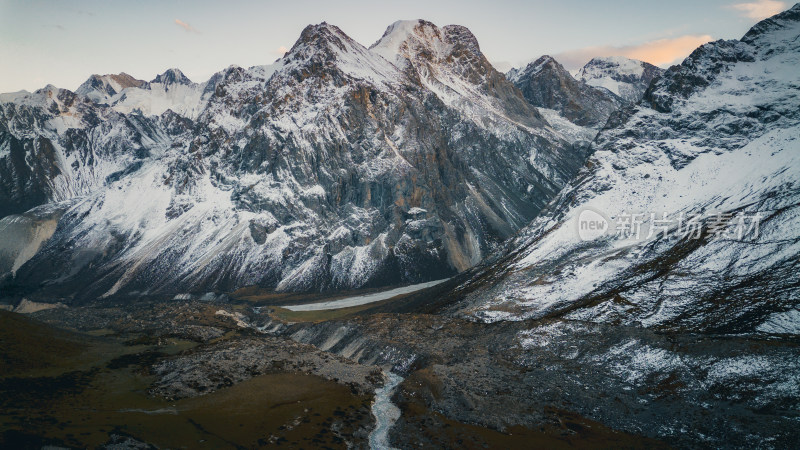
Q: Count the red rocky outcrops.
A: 0